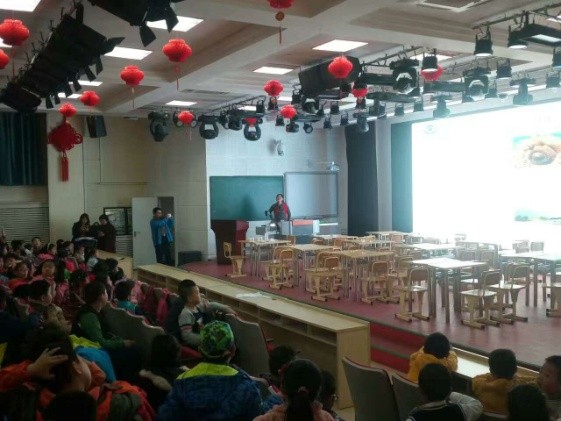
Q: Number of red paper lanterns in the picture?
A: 14